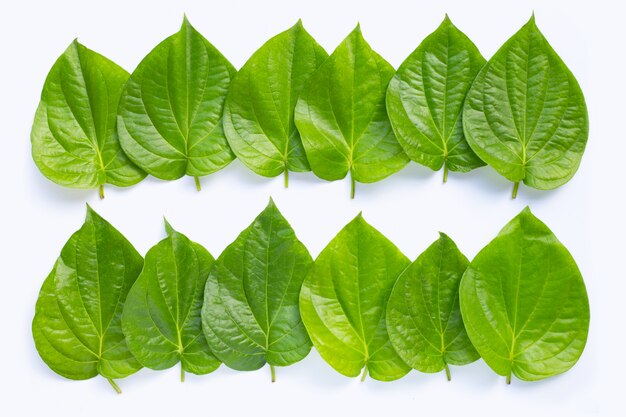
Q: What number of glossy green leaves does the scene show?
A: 12